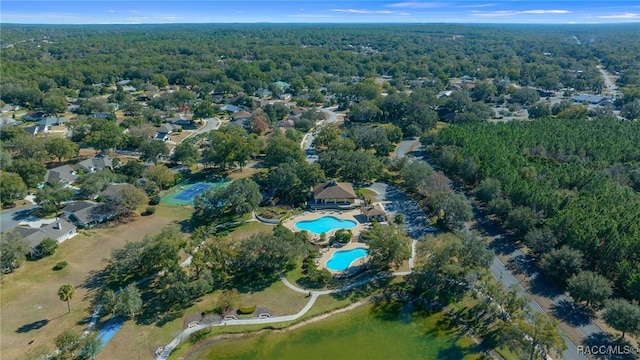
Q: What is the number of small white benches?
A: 4